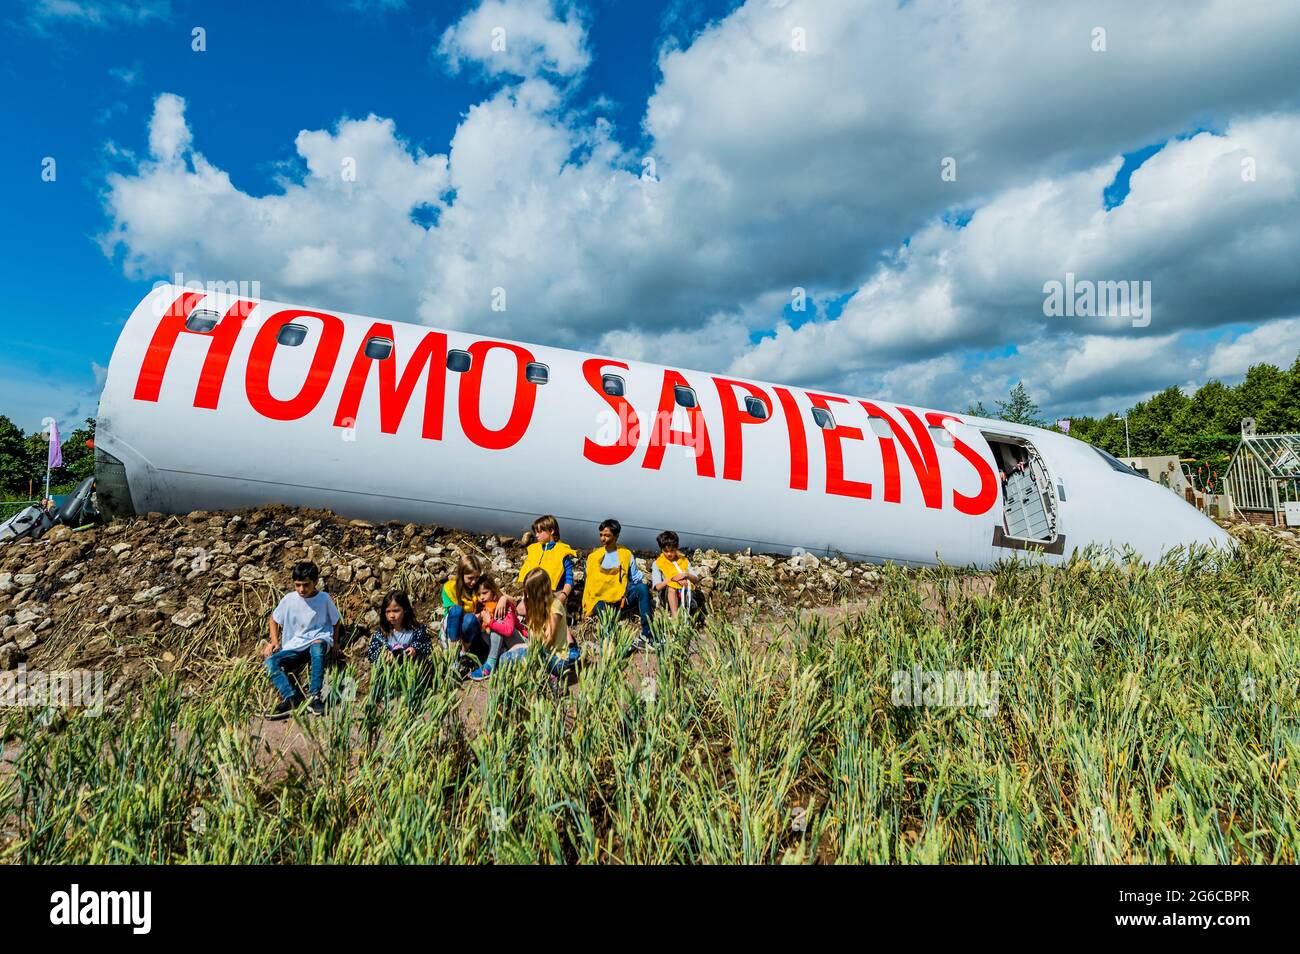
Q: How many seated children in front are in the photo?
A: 8